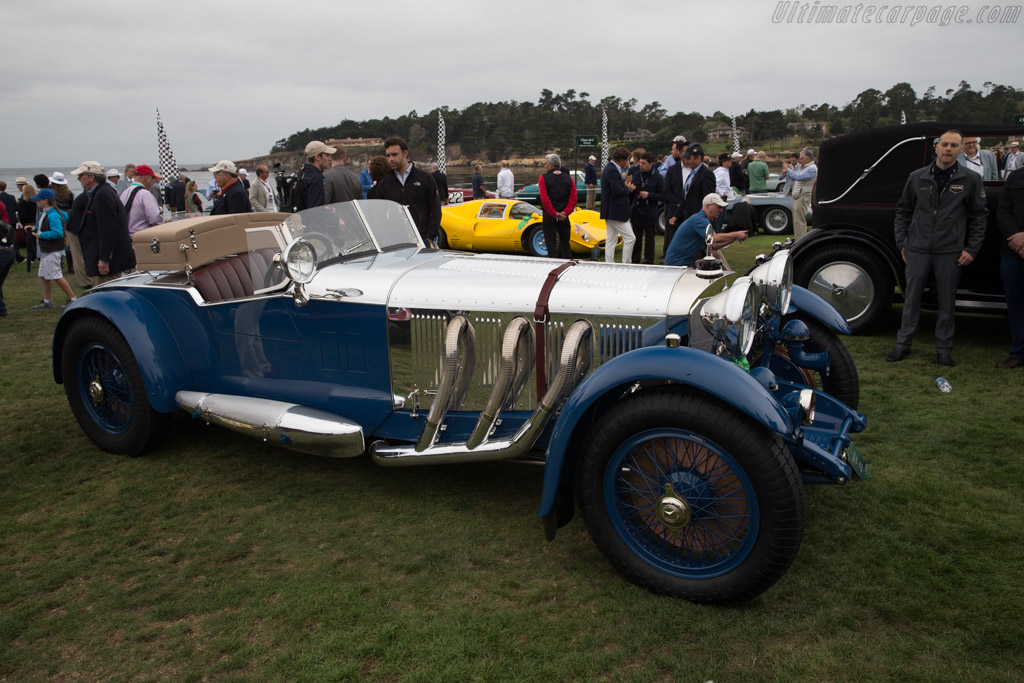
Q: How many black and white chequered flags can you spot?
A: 5